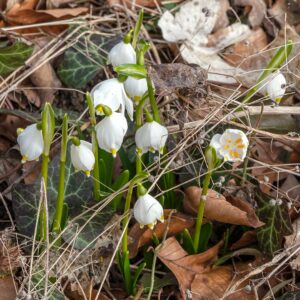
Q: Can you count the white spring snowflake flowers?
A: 10